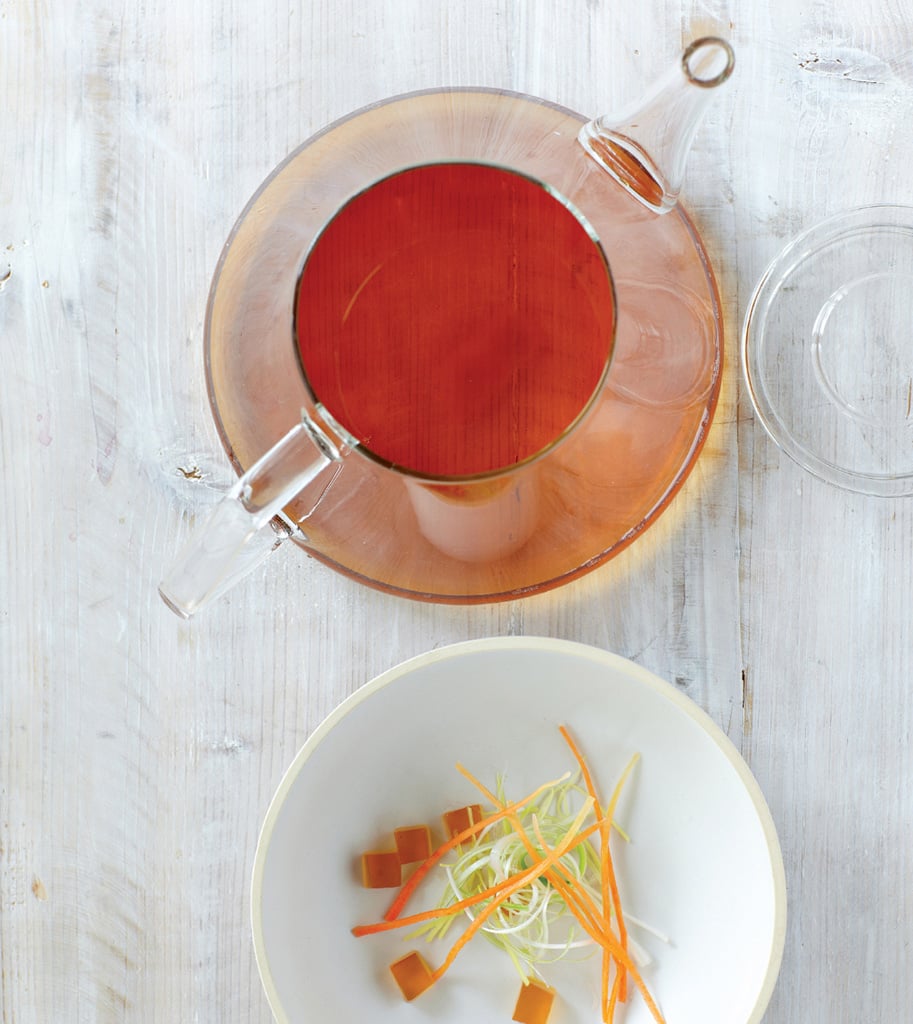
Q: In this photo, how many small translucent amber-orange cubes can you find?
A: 5